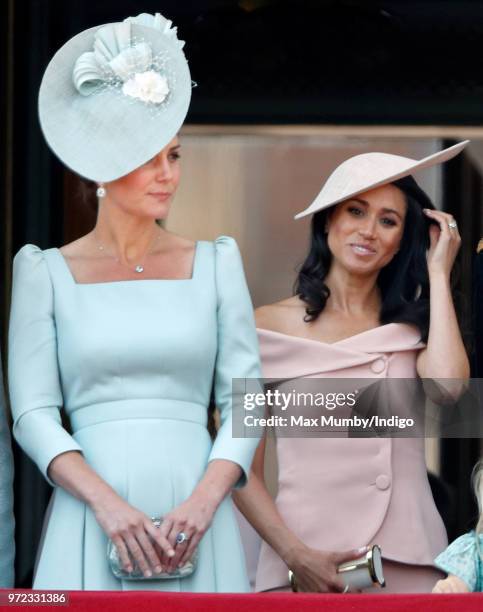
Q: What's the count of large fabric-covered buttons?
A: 2